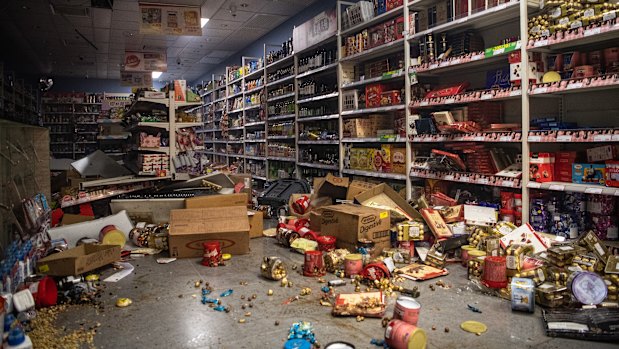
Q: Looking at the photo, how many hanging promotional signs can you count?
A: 3